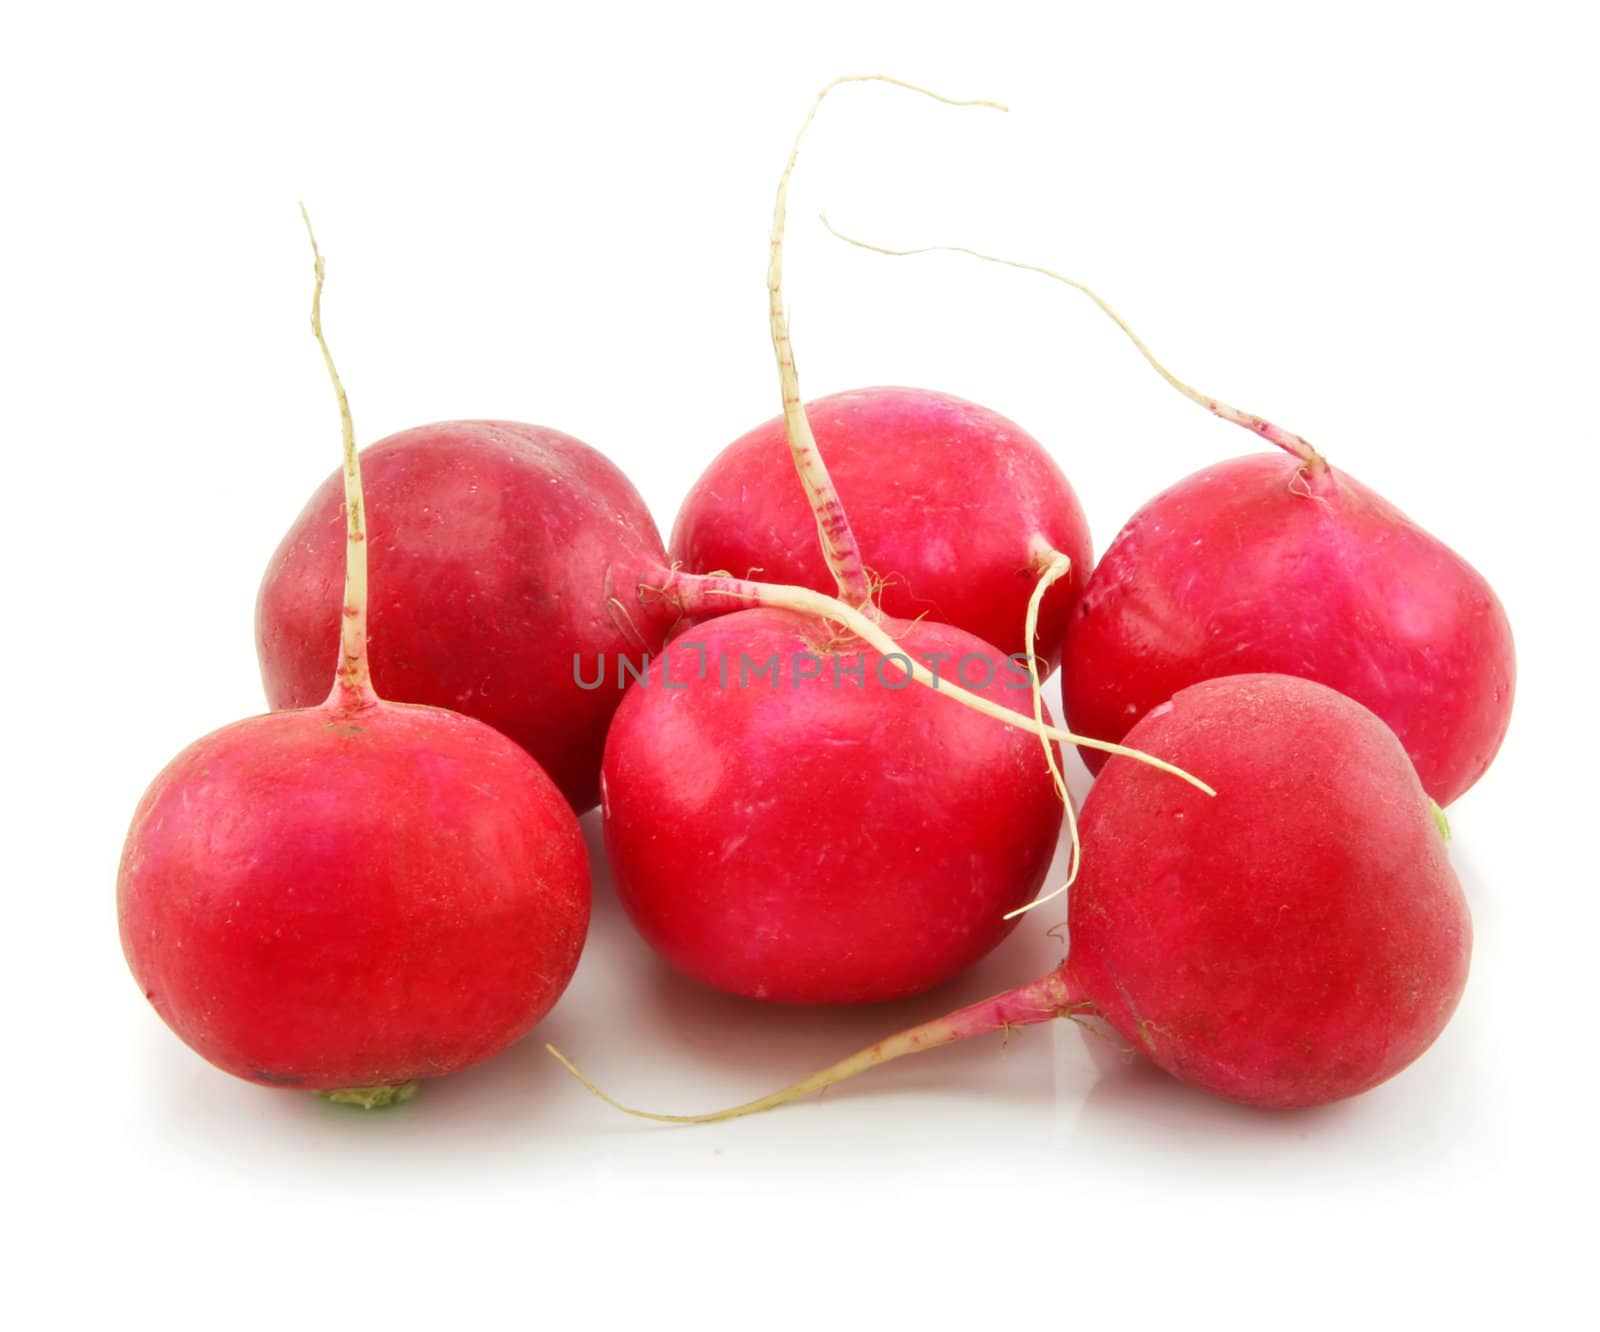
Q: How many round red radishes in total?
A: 6